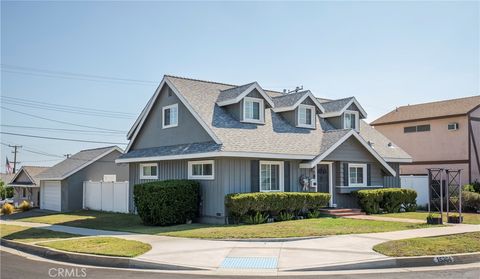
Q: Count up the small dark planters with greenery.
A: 2